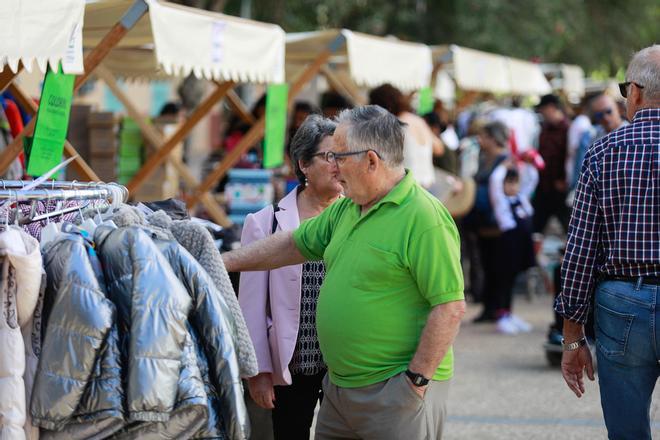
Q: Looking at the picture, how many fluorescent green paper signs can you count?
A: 3